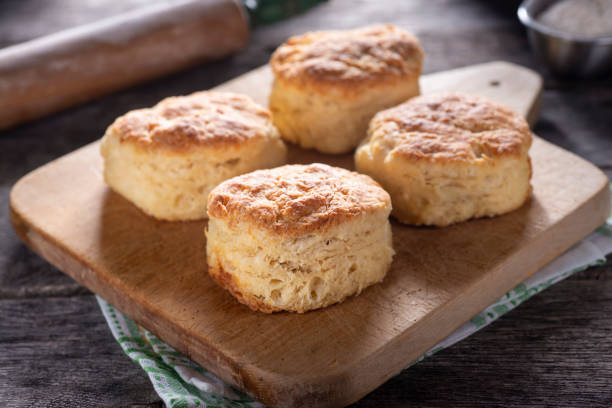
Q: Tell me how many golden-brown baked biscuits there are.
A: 4